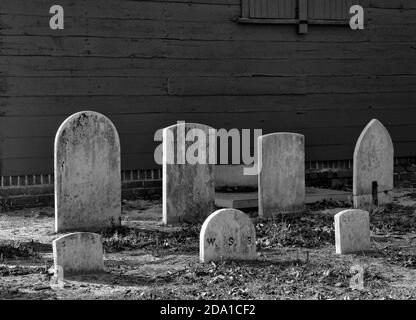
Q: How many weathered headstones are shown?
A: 7